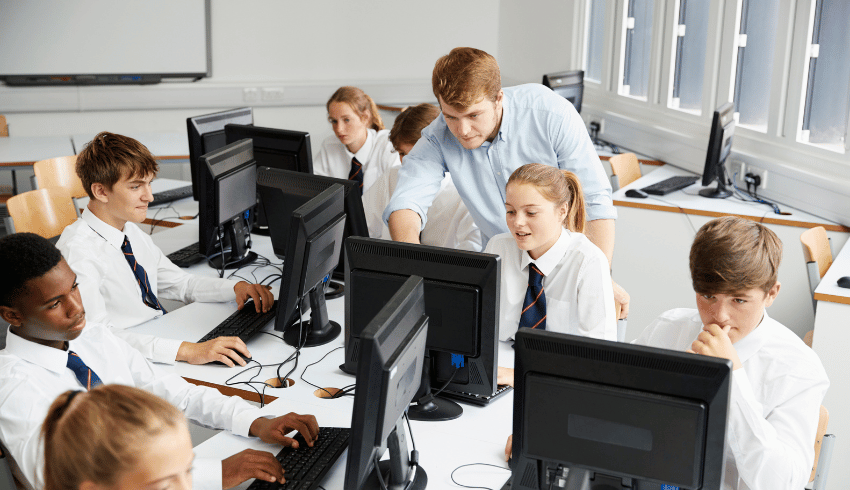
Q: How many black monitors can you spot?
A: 10